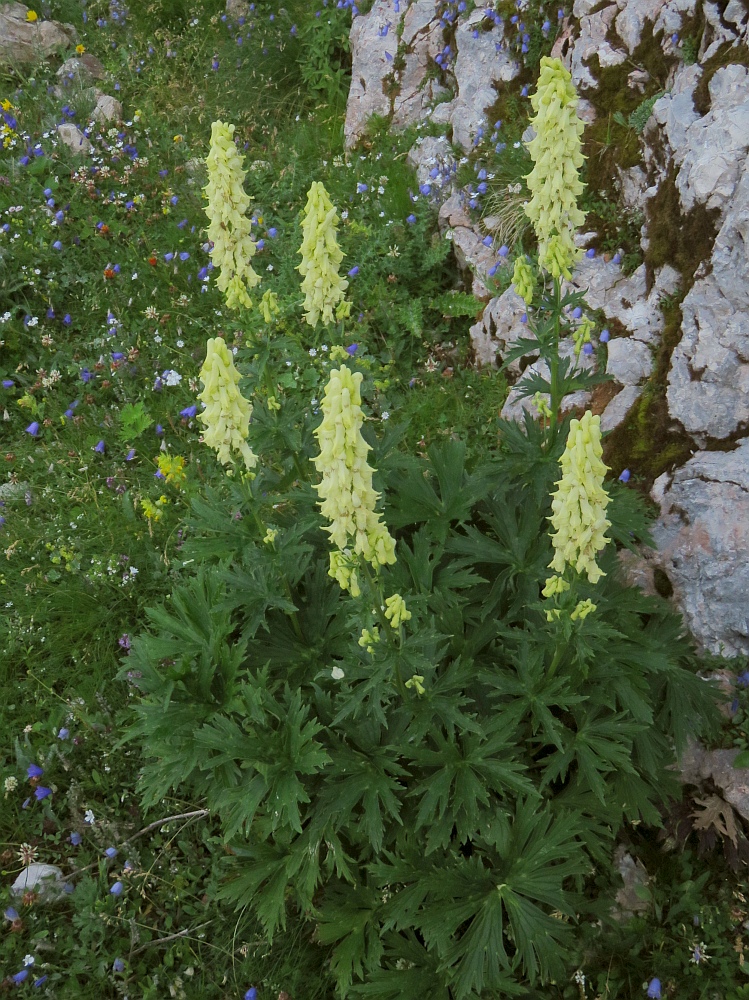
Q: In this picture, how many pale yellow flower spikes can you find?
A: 6